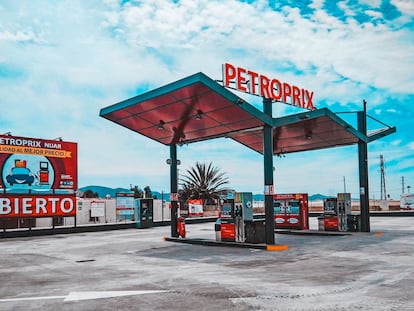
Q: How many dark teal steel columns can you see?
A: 3